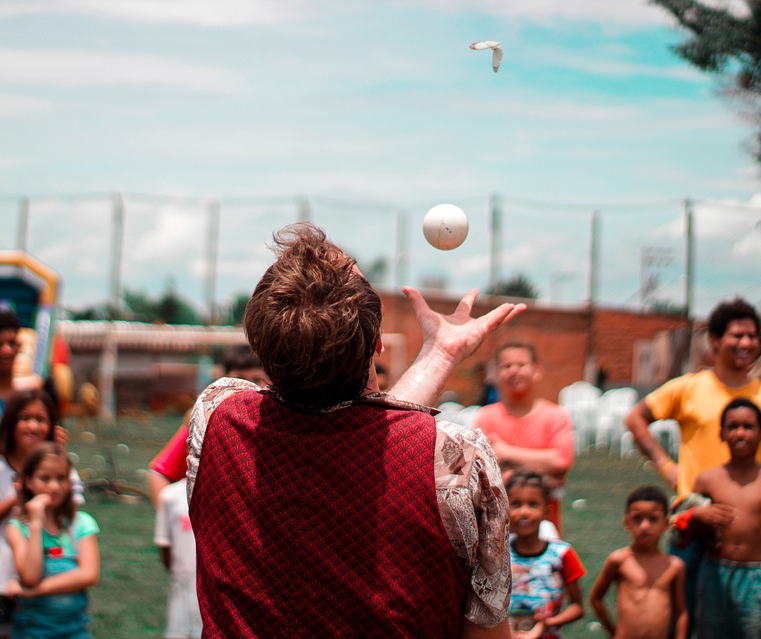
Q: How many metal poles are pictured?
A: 8